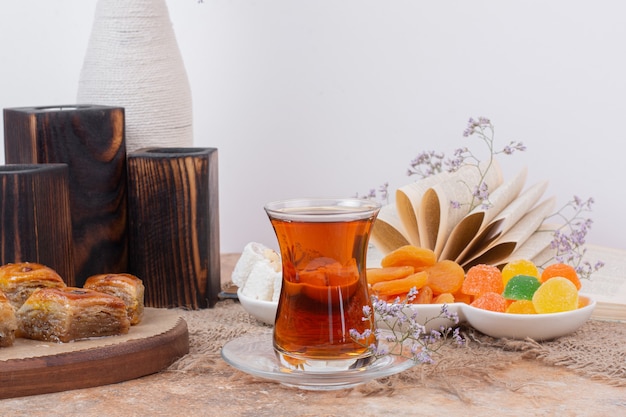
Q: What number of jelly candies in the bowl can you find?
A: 7